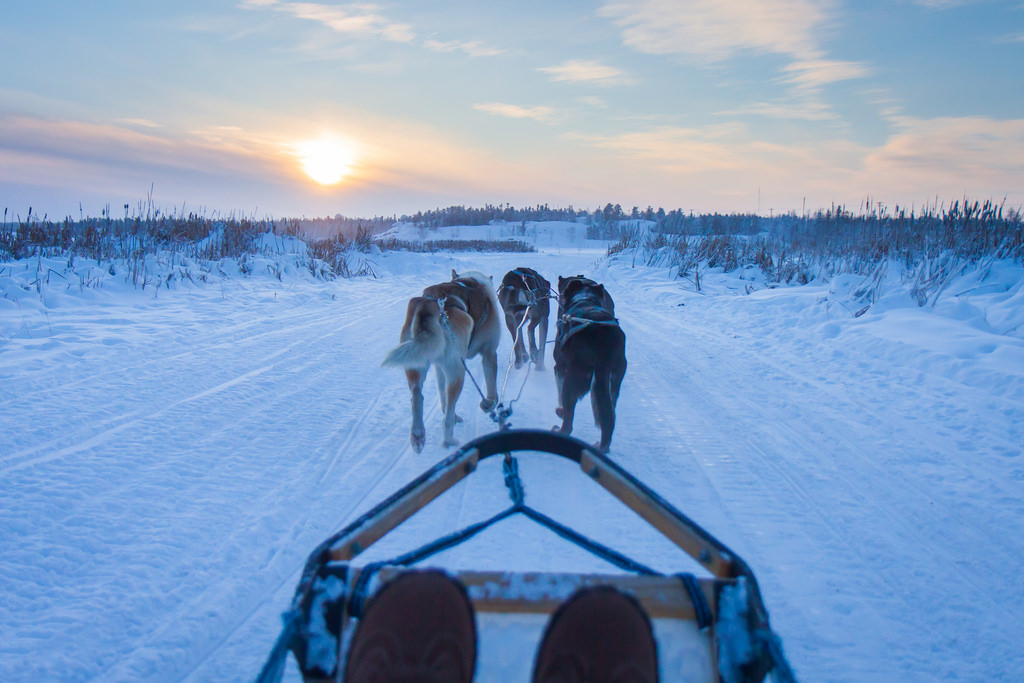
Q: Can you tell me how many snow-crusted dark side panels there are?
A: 2